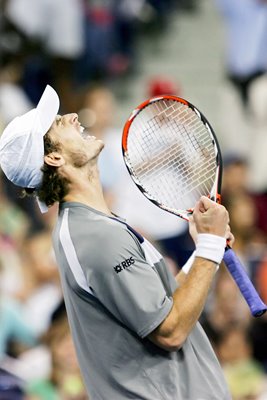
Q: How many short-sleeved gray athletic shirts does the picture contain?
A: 1